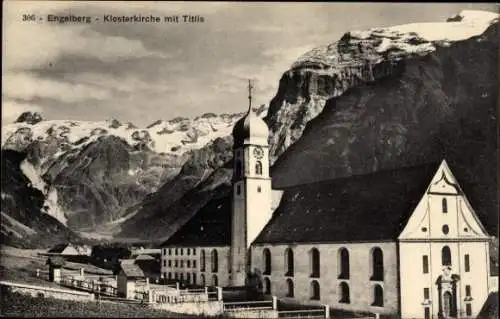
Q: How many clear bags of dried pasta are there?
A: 0